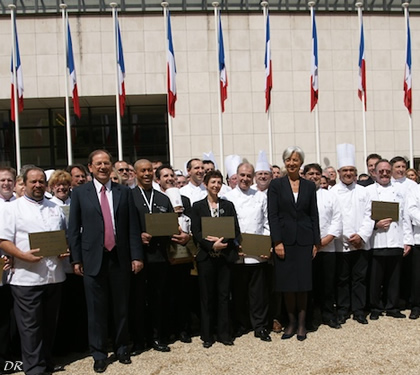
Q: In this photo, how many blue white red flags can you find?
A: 9